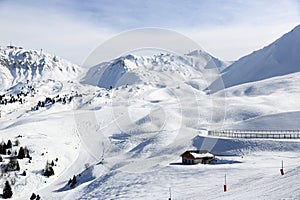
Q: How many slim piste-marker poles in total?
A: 3